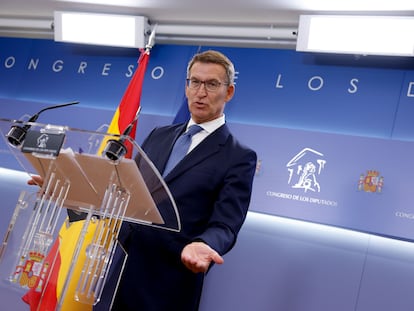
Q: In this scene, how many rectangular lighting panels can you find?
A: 2